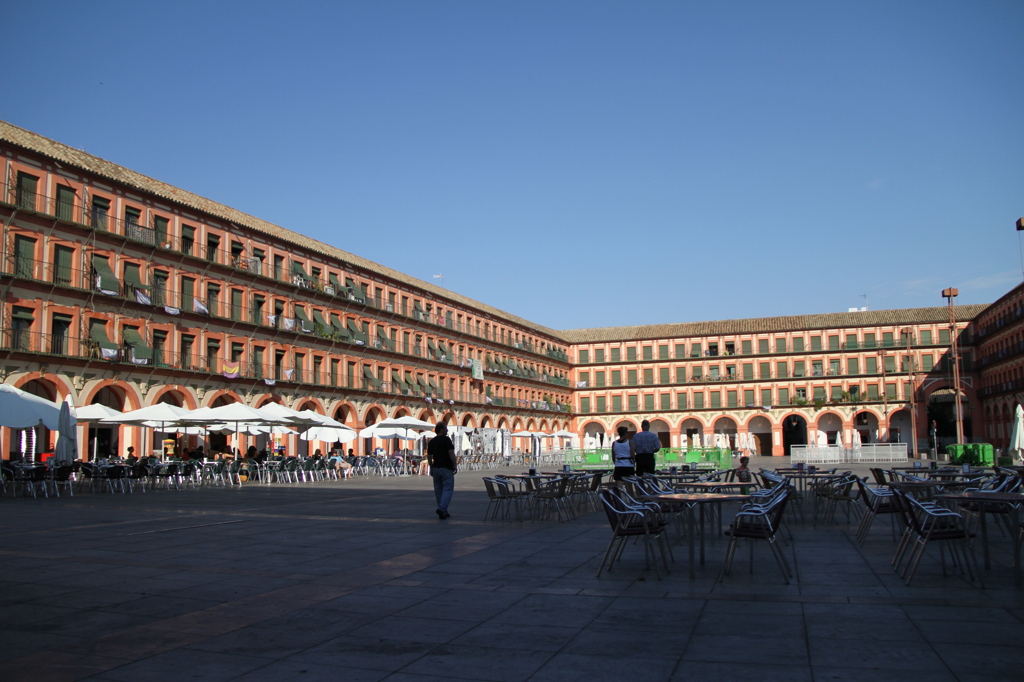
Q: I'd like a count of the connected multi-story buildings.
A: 3